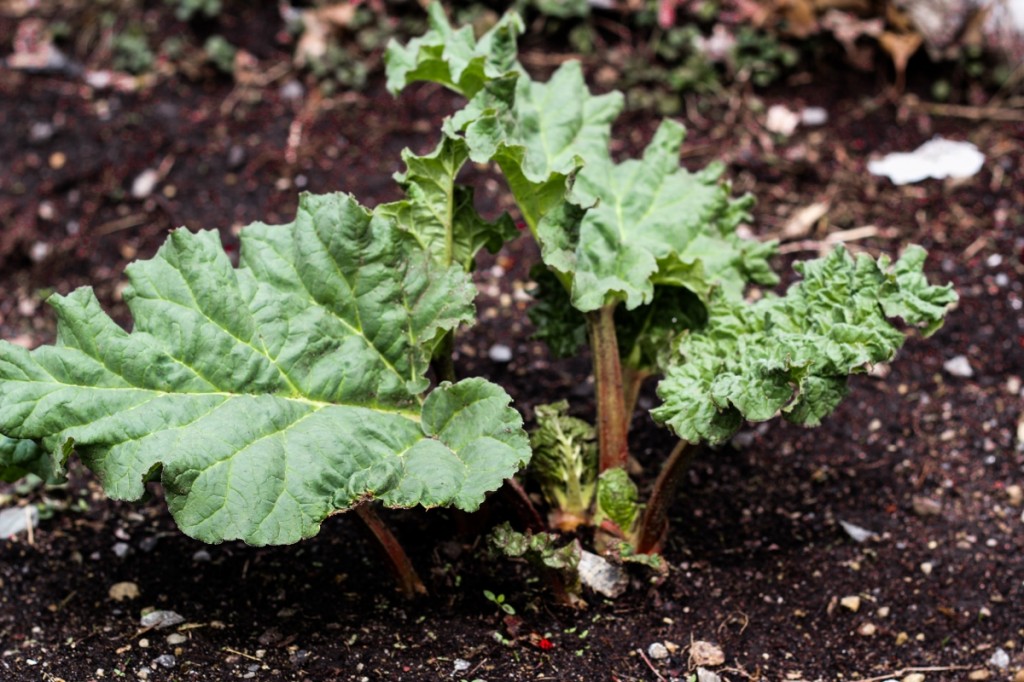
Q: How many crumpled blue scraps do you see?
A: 0